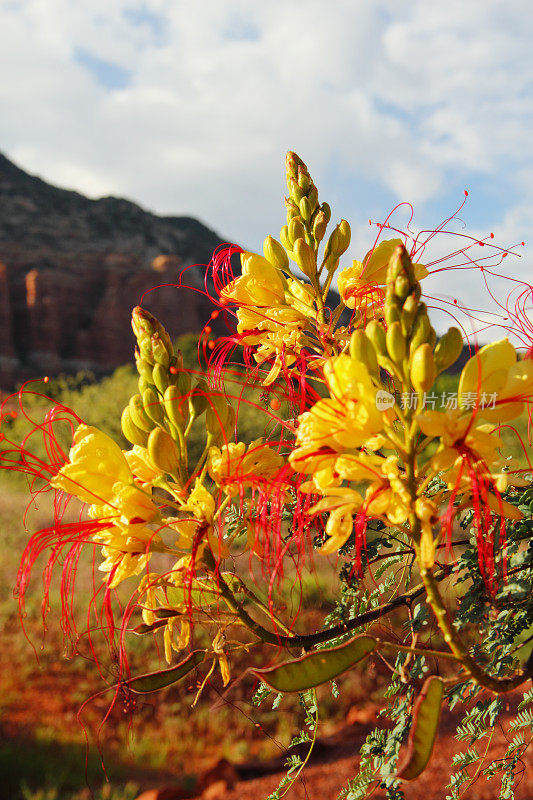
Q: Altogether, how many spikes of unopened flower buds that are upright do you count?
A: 3